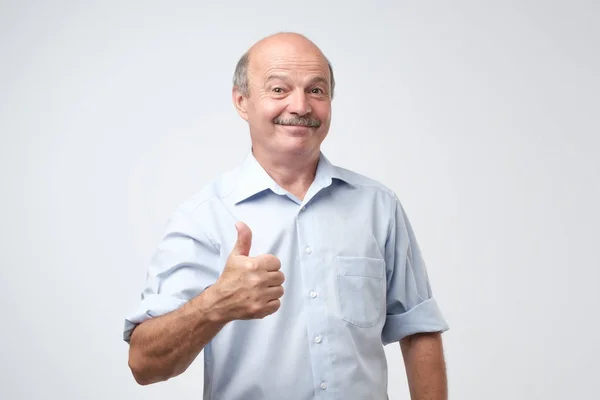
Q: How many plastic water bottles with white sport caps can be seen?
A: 0